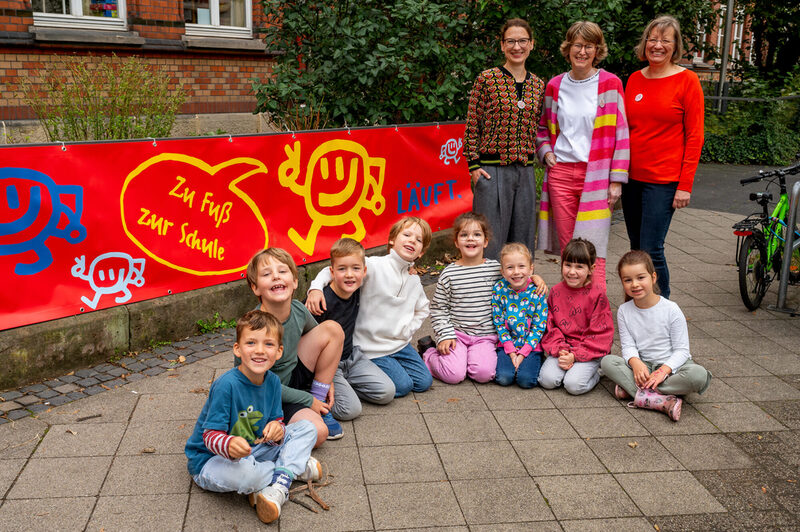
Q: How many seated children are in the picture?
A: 8